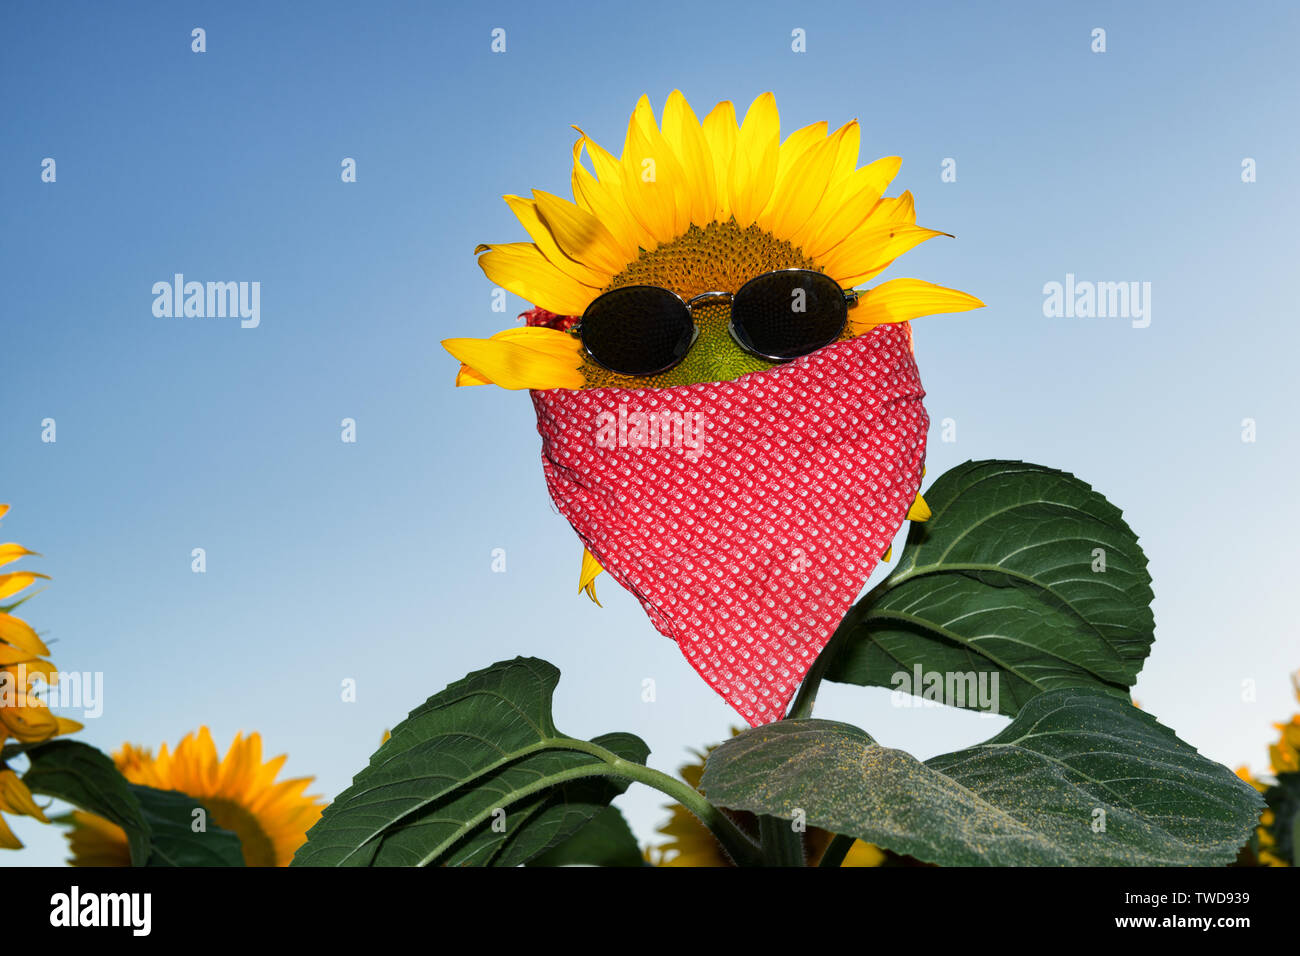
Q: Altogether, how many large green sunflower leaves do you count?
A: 3